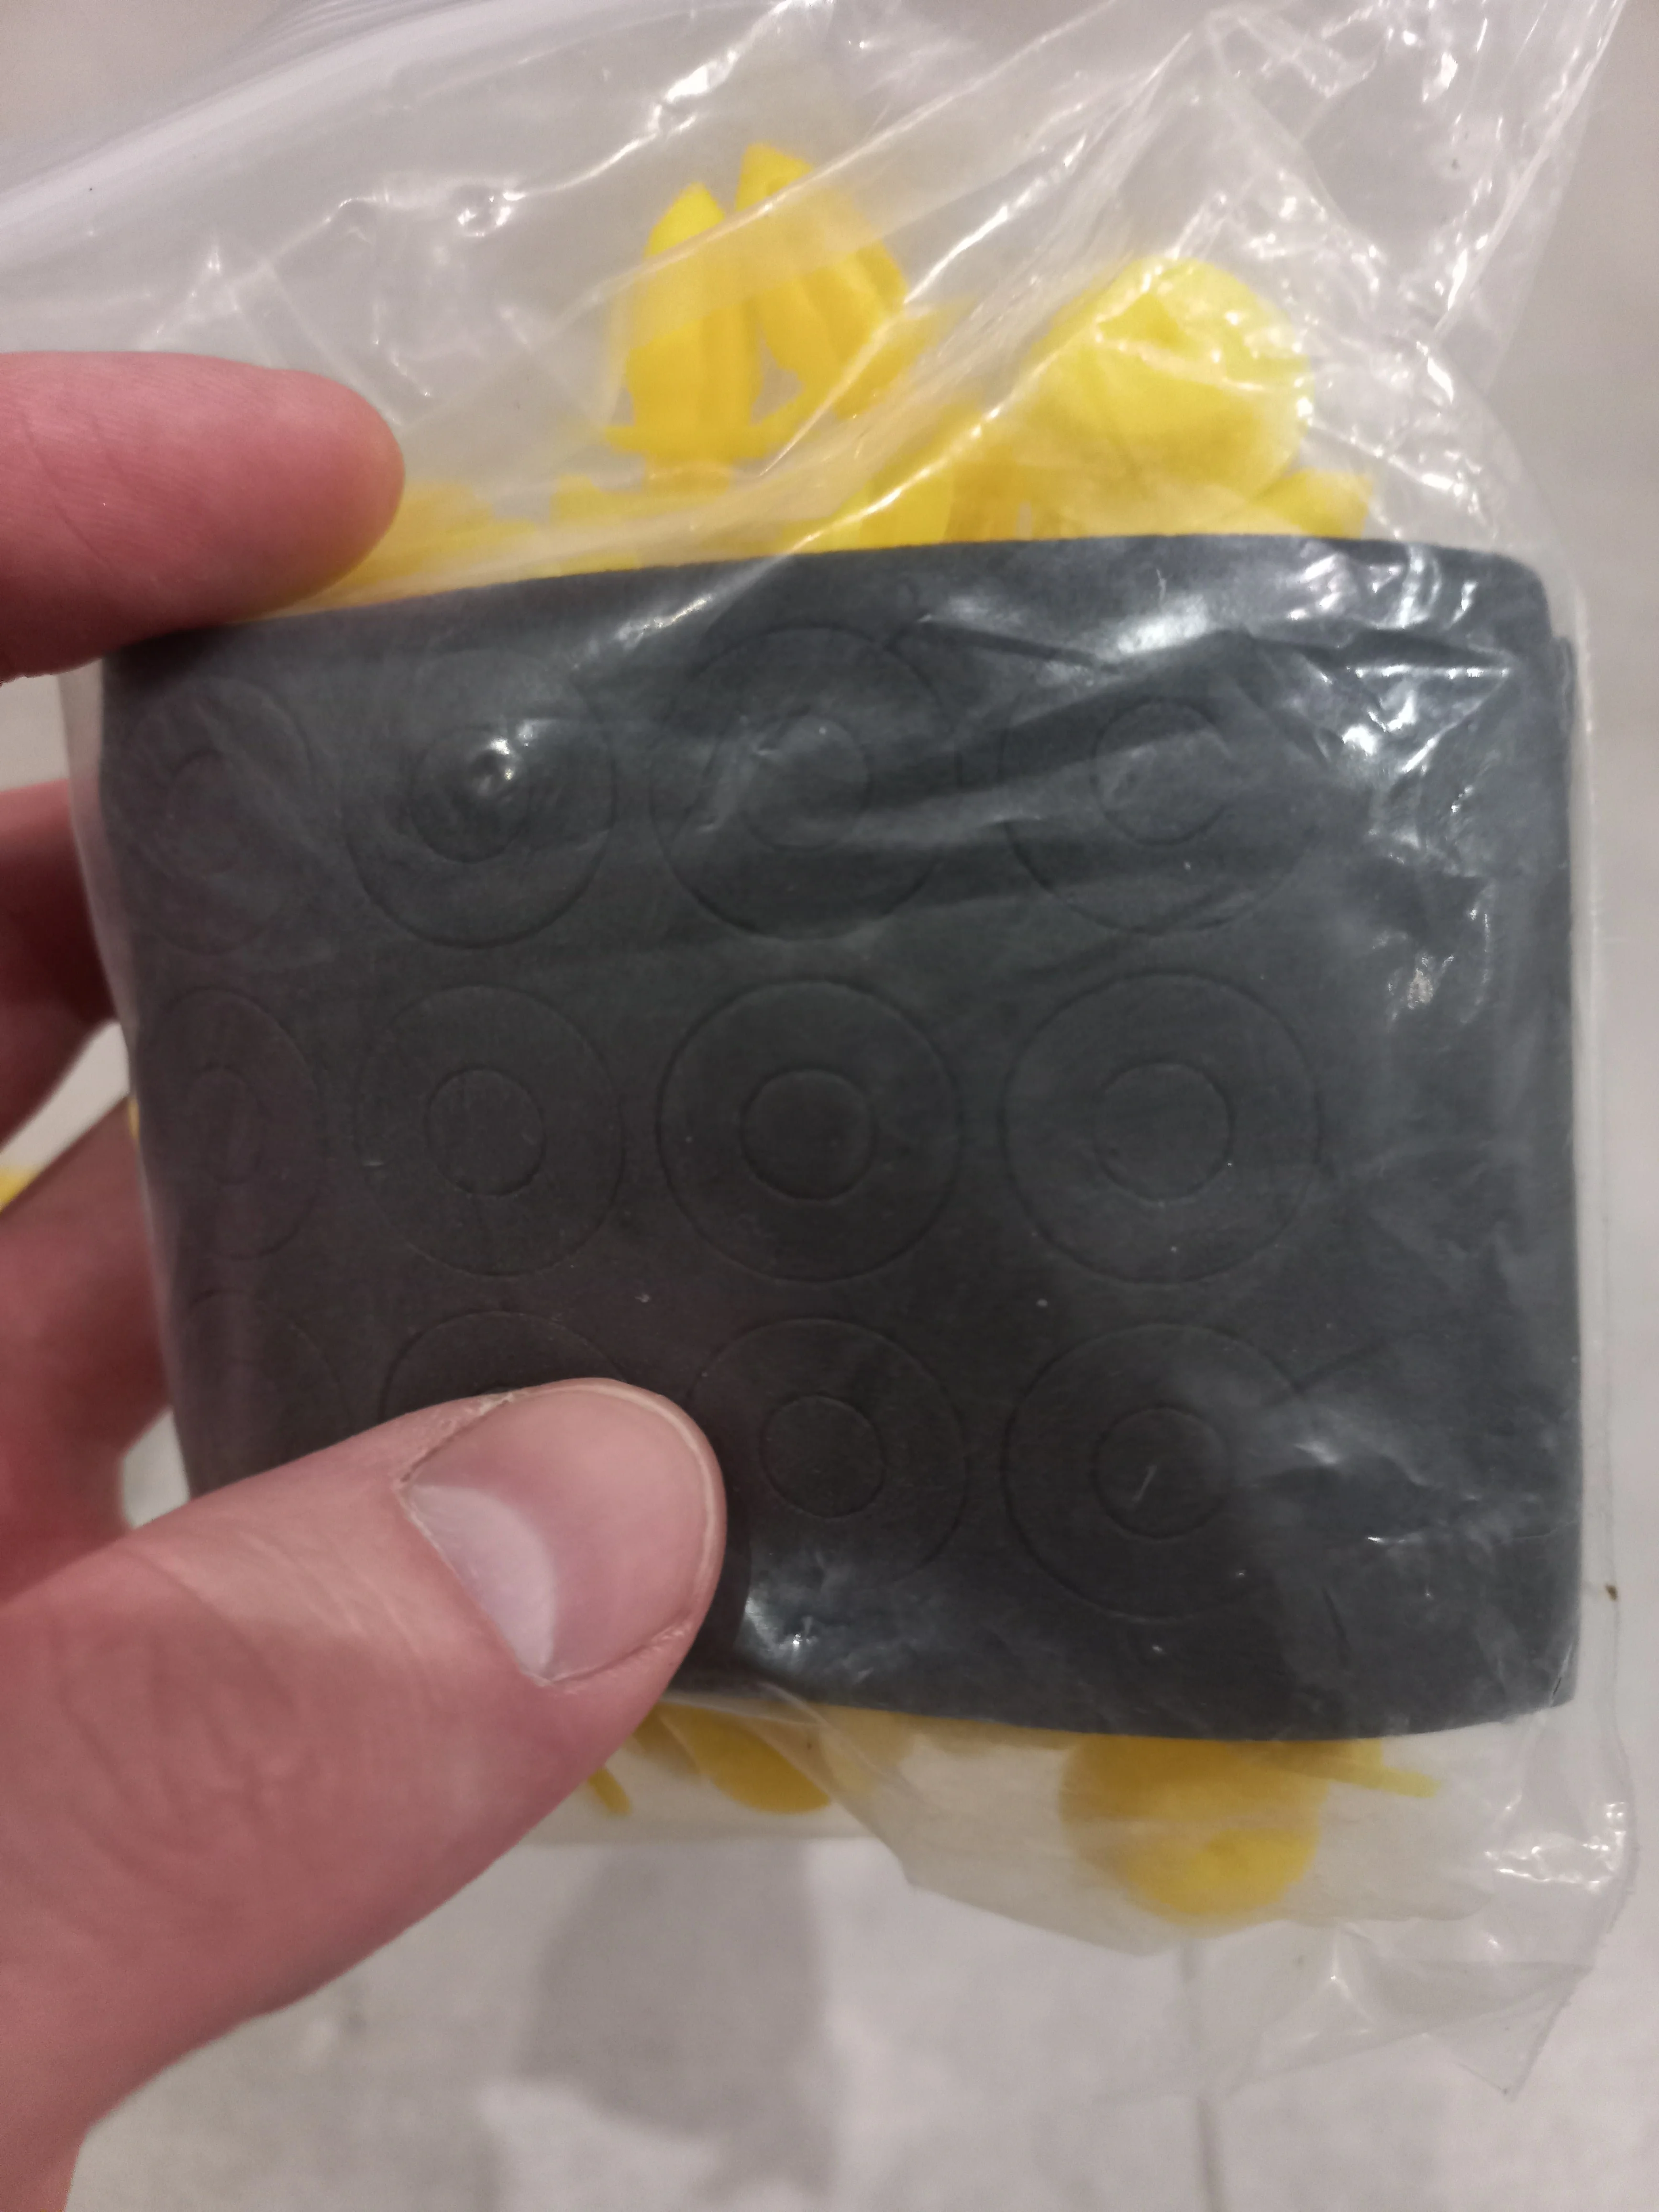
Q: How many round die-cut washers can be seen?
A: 12